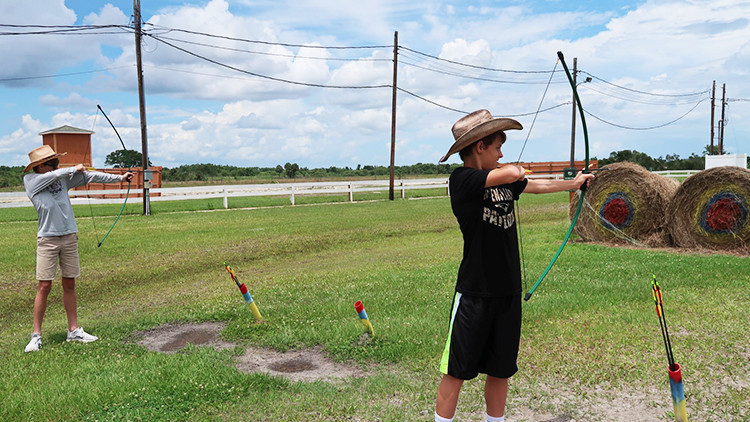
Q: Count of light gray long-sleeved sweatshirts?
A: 1